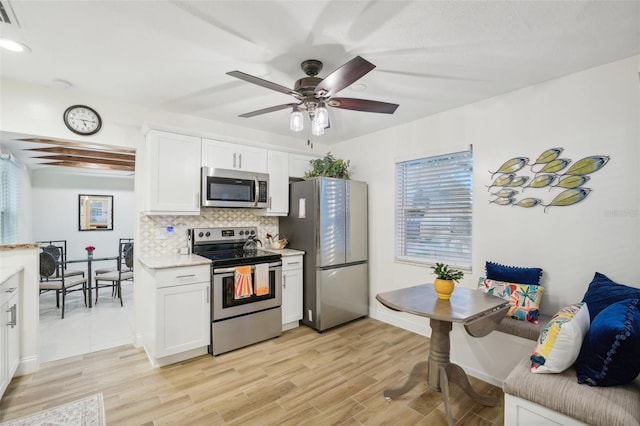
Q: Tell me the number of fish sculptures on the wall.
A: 12